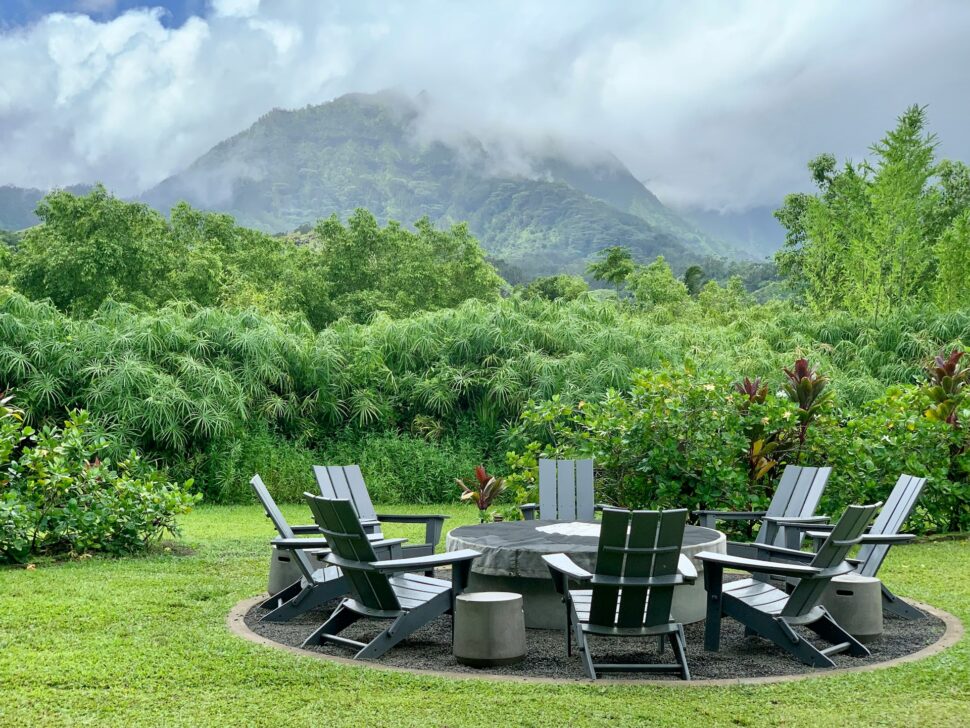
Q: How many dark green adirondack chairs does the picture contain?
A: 8